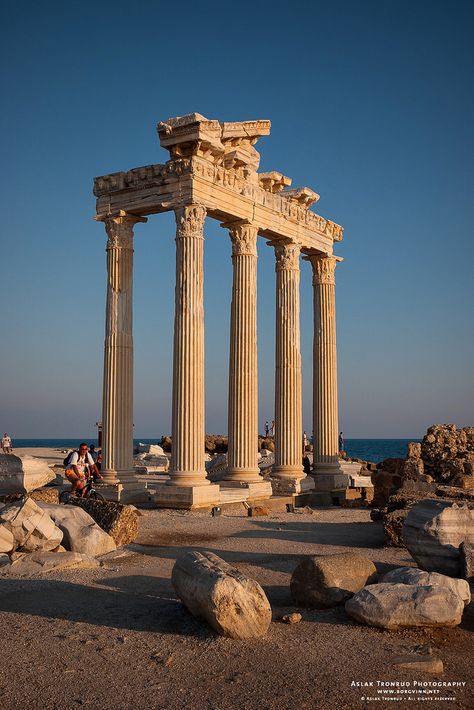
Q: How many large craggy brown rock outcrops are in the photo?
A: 1